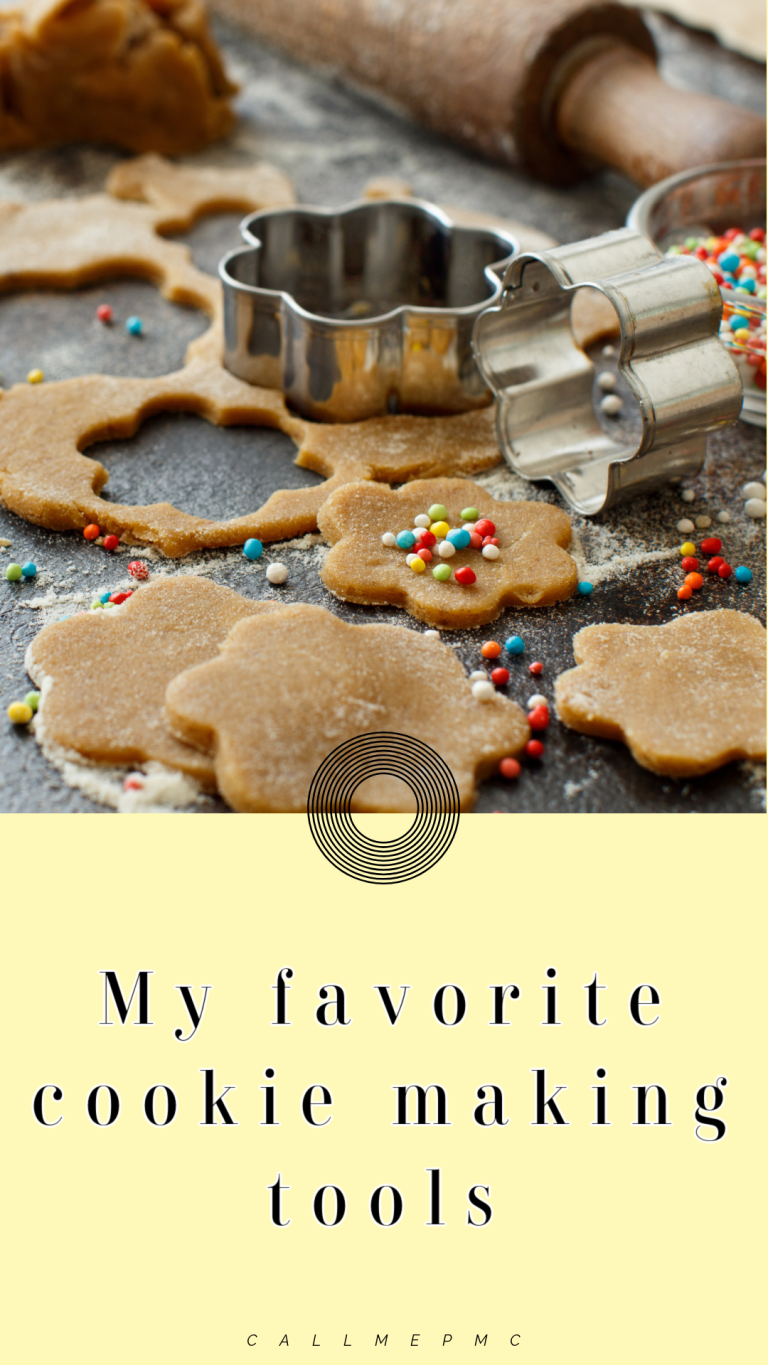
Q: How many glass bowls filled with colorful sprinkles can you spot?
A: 1